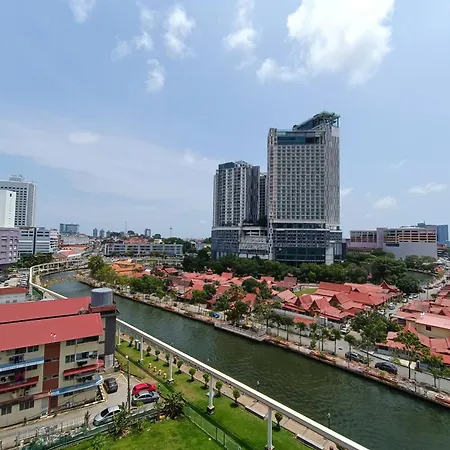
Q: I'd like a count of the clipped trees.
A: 10